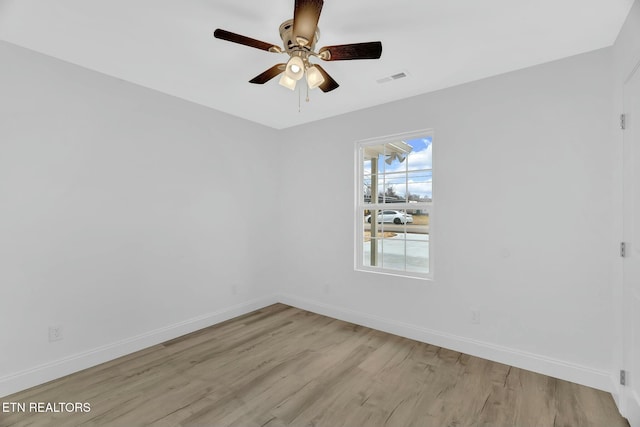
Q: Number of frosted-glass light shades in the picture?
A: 3